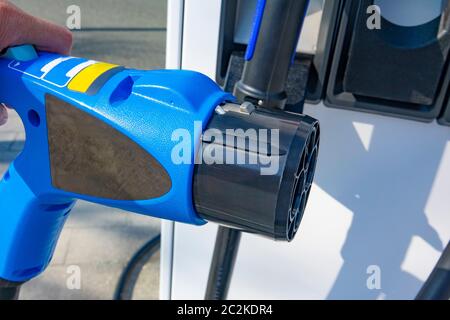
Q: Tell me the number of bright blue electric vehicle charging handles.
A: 1